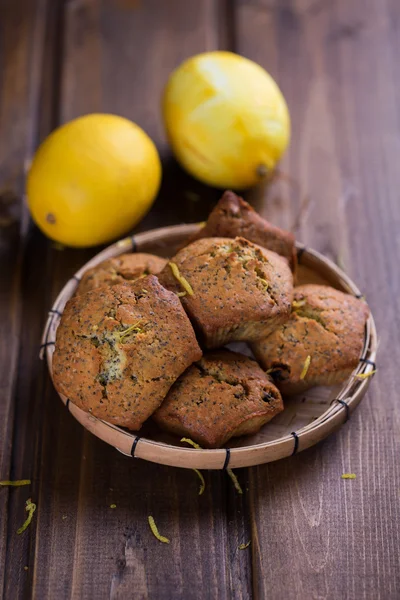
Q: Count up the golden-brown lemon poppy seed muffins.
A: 6